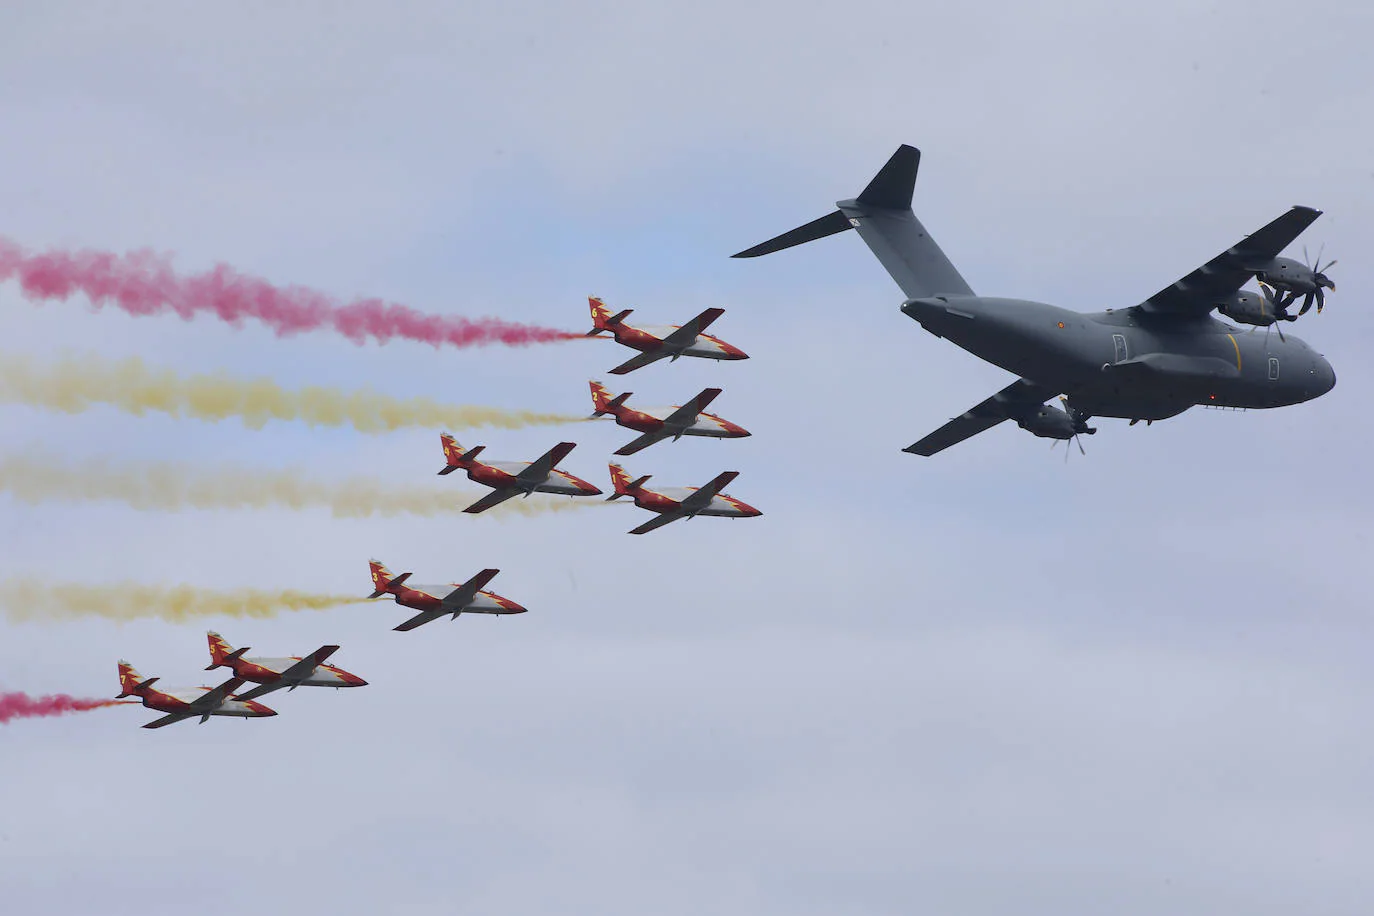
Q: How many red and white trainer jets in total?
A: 7